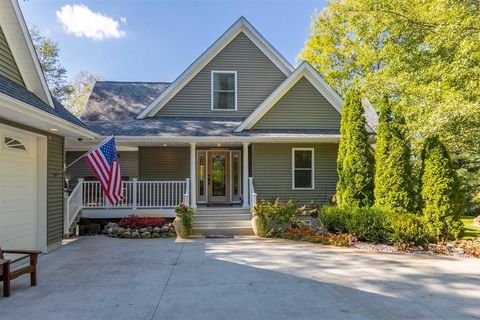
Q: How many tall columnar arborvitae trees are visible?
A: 3